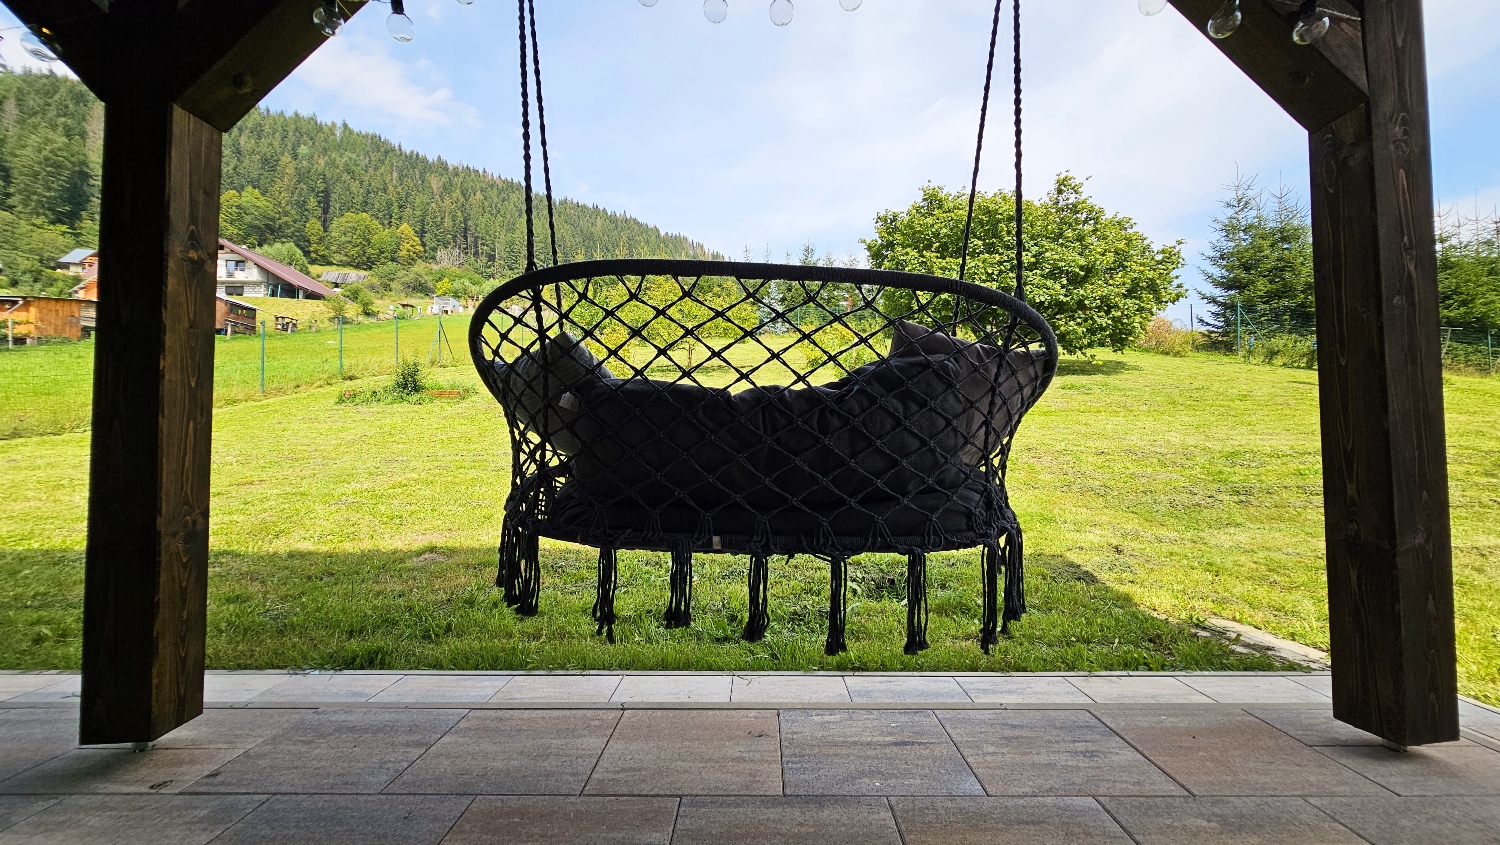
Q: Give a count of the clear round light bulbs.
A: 11